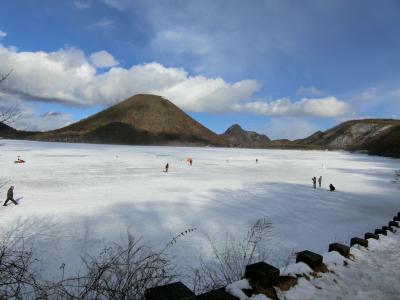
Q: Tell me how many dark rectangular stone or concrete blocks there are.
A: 12